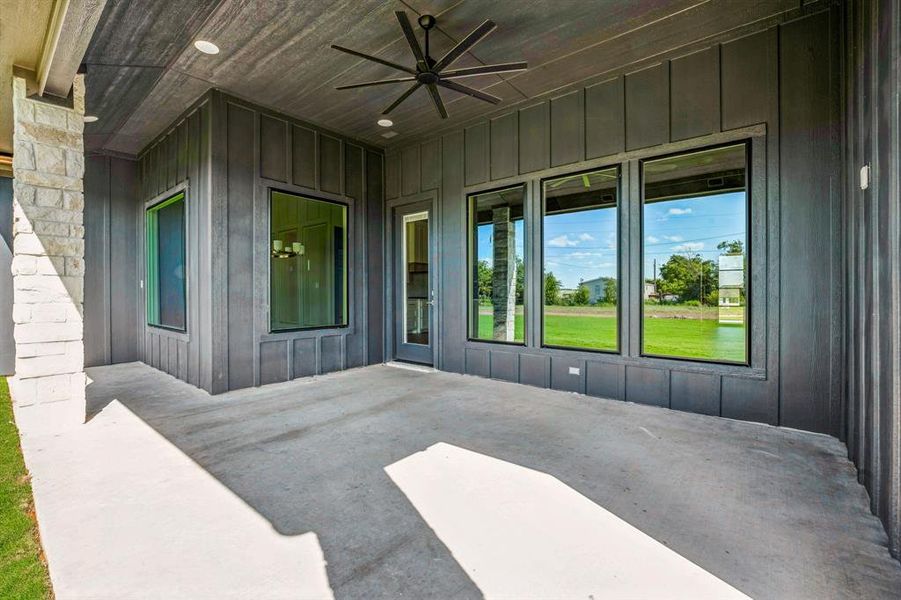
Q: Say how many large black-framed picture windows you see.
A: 5